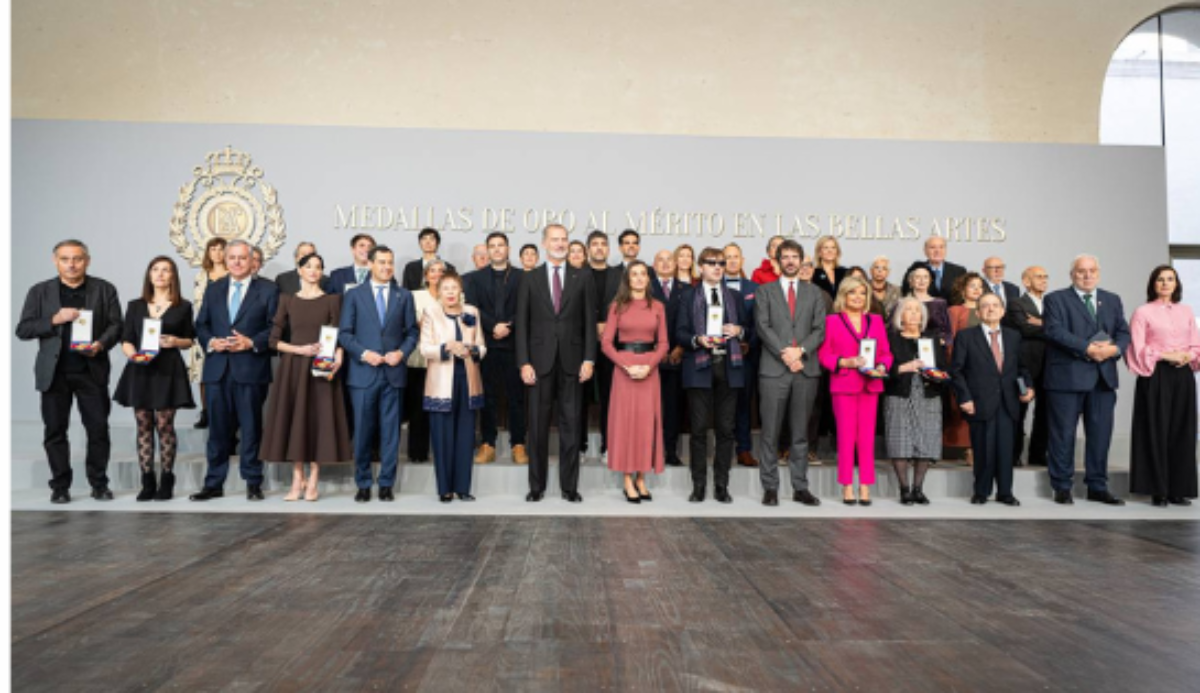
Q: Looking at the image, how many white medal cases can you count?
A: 6